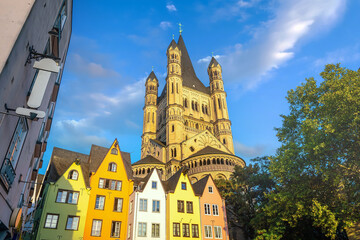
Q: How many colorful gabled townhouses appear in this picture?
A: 5